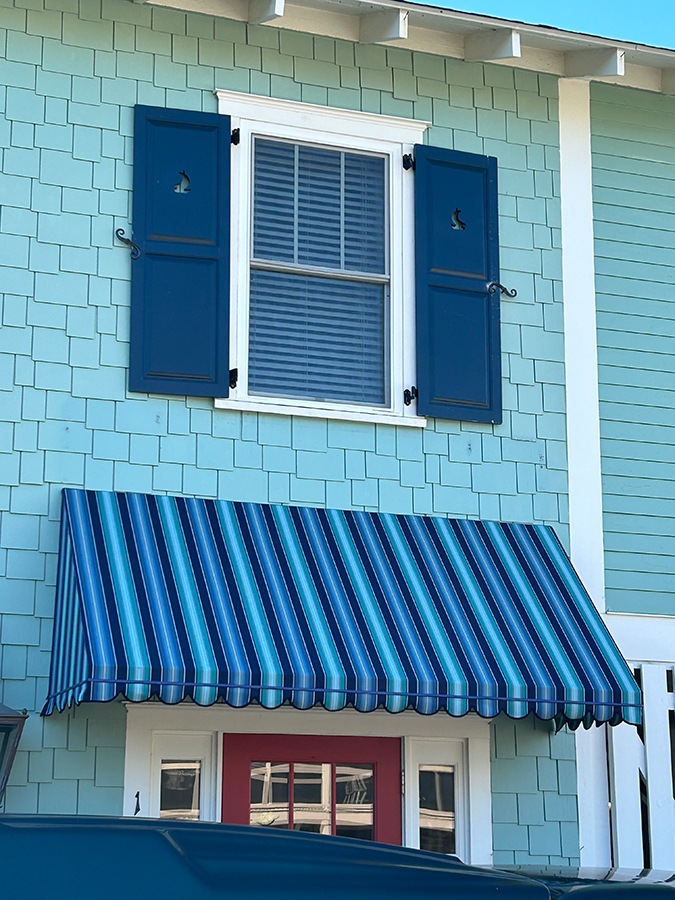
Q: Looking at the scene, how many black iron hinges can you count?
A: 4